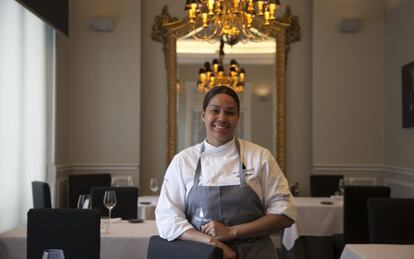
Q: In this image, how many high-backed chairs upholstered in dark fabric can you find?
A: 8